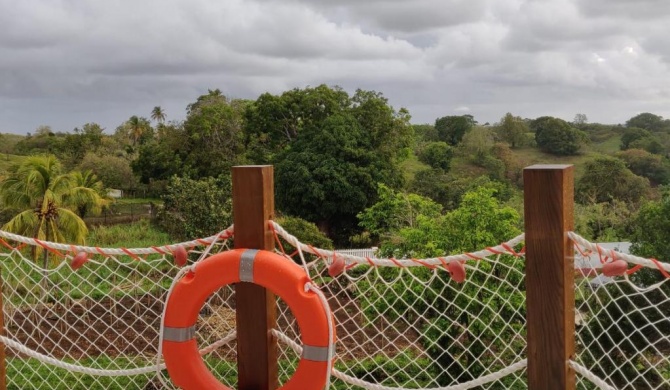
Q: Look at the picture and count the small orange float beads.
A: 5